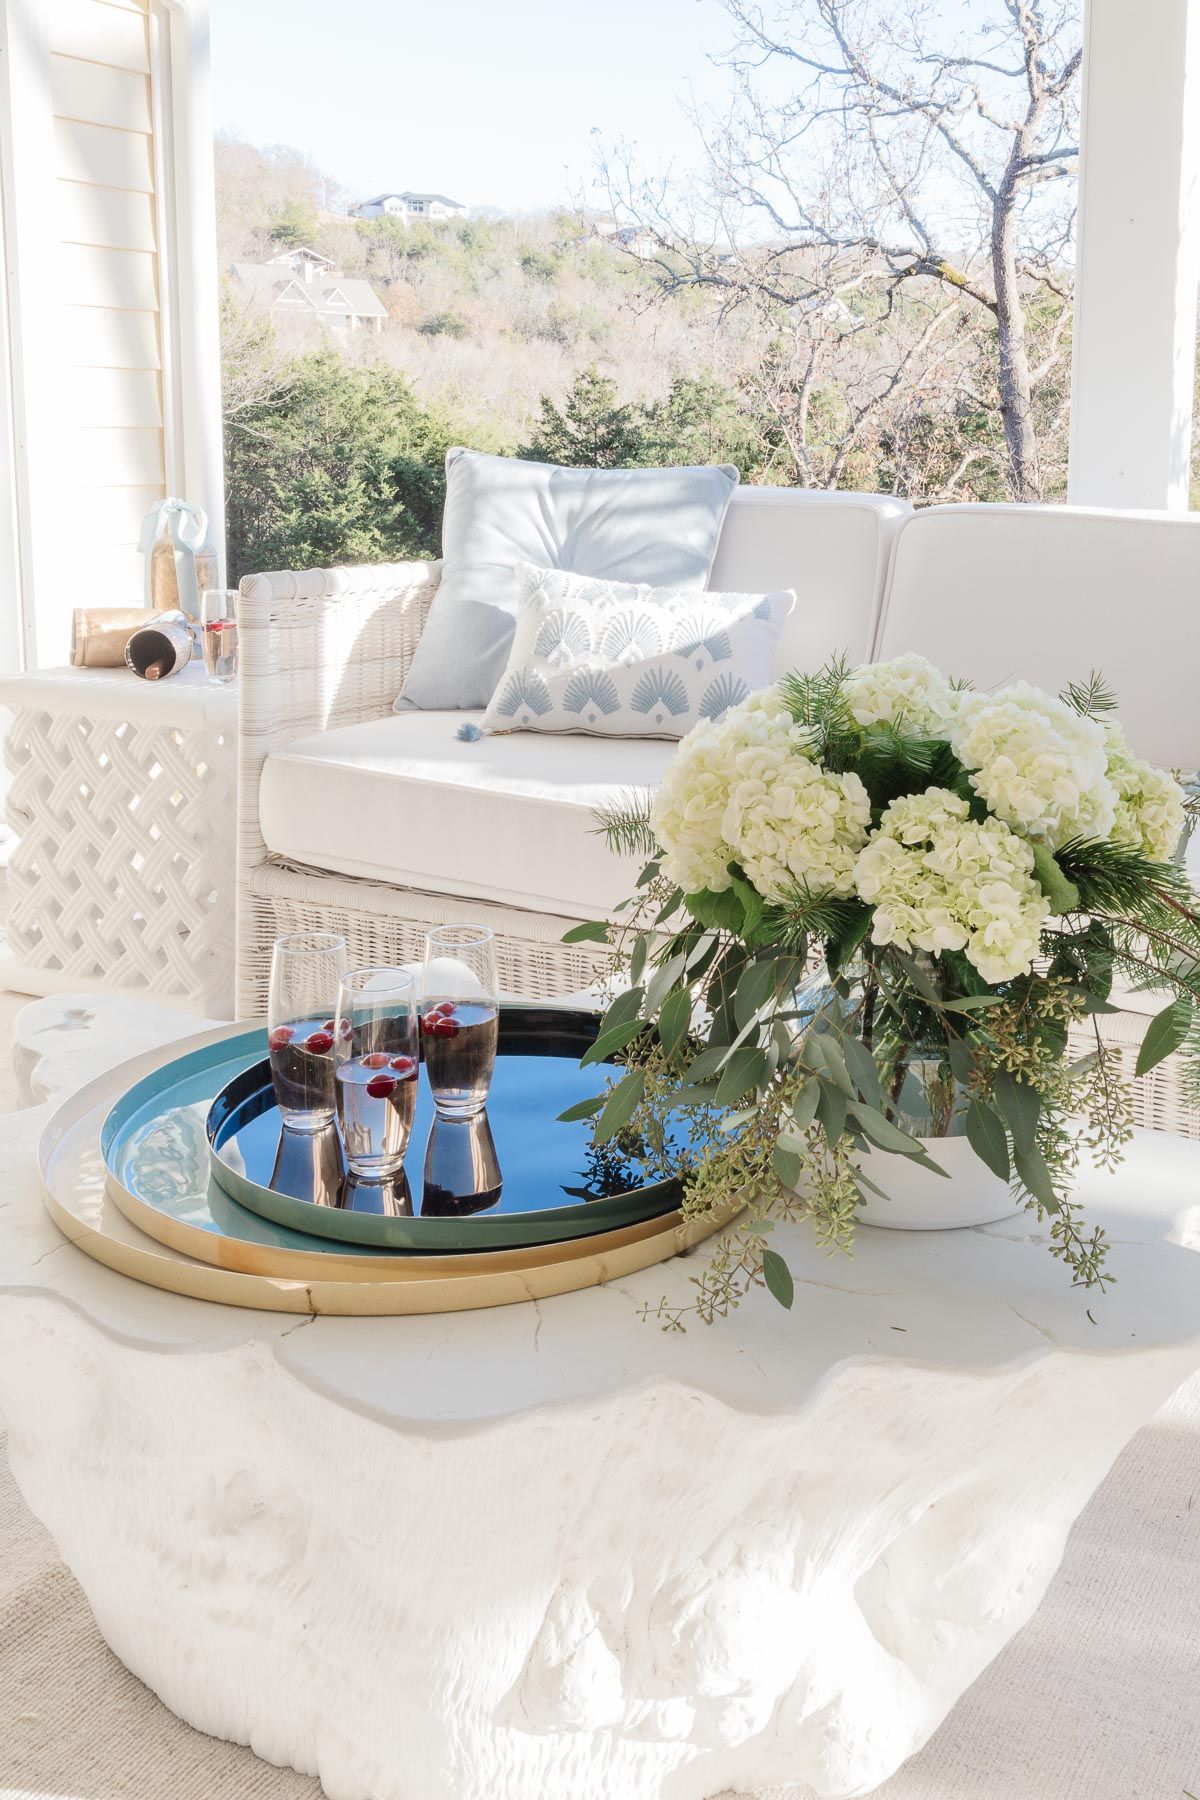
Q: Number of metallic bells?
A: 3